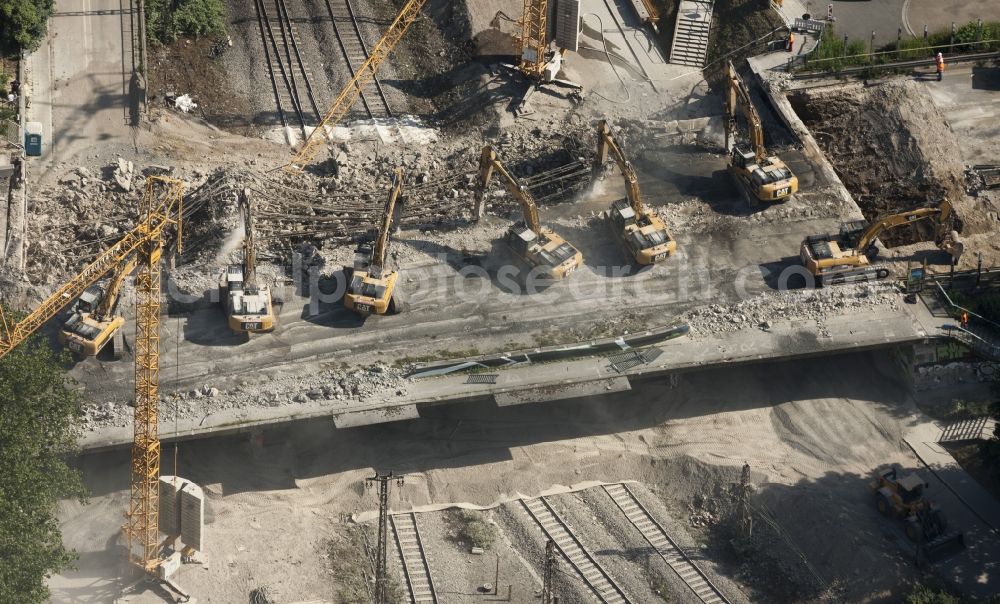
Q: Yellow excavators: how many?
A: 7